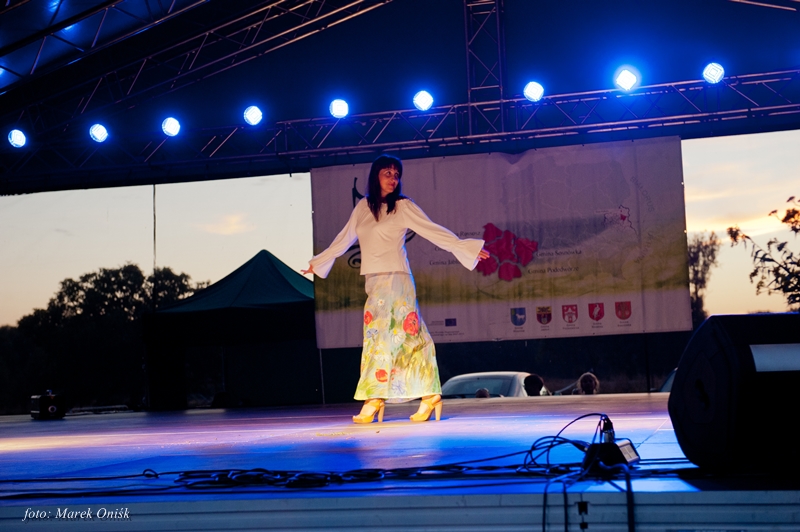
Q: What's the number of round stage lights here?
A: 9